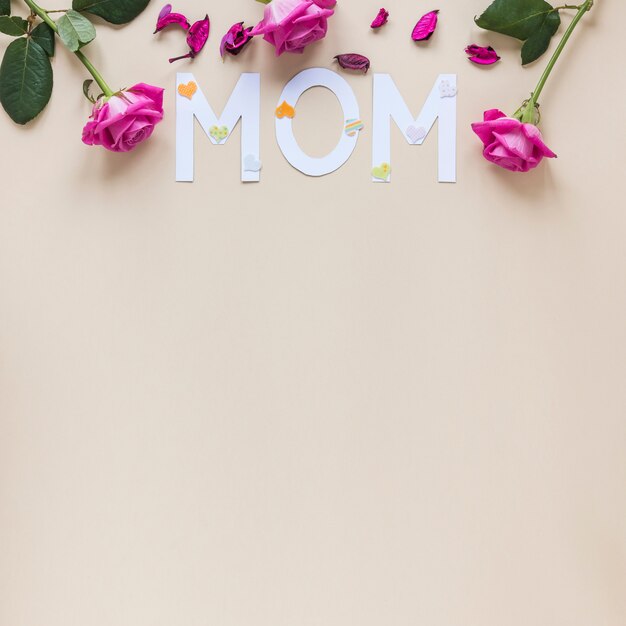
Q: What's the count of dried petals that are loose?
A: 7